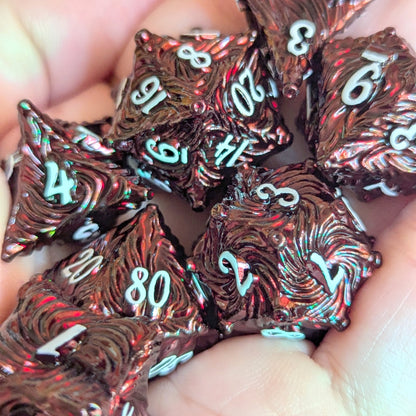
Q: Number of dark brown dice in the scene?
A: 7